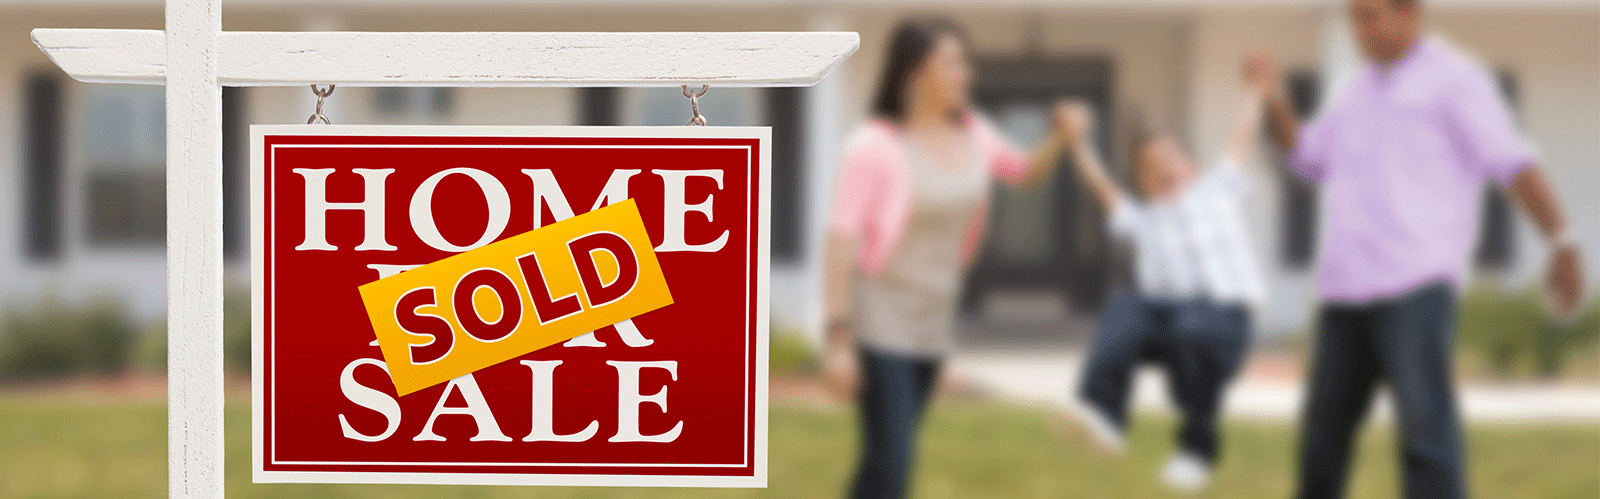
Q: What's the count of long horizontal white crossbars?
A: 1